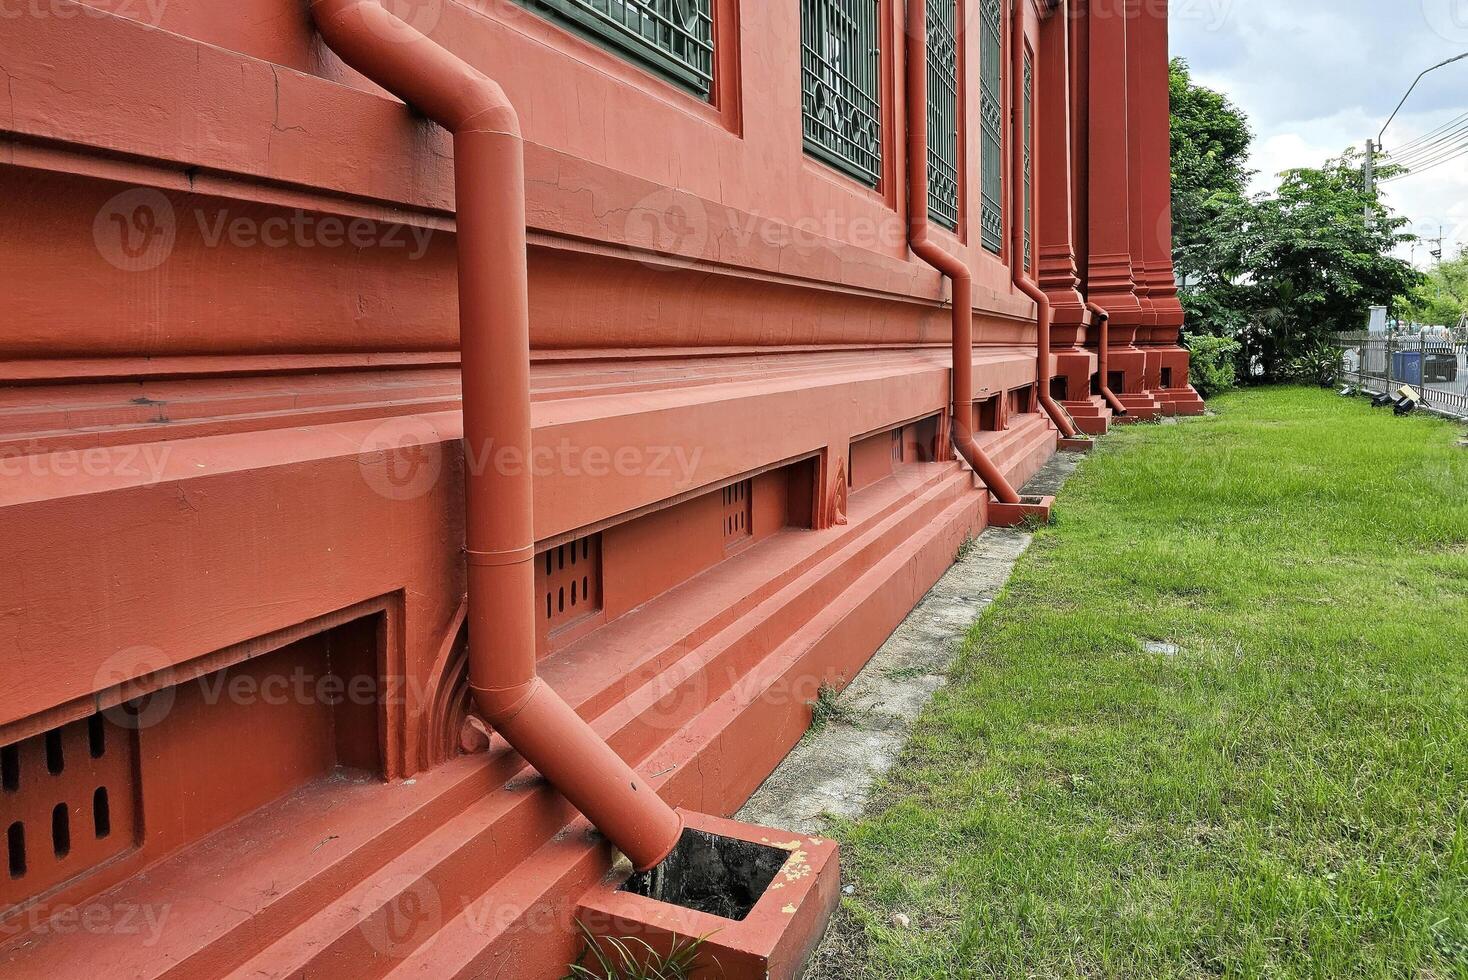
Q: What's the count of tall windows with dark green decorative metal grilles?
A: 5